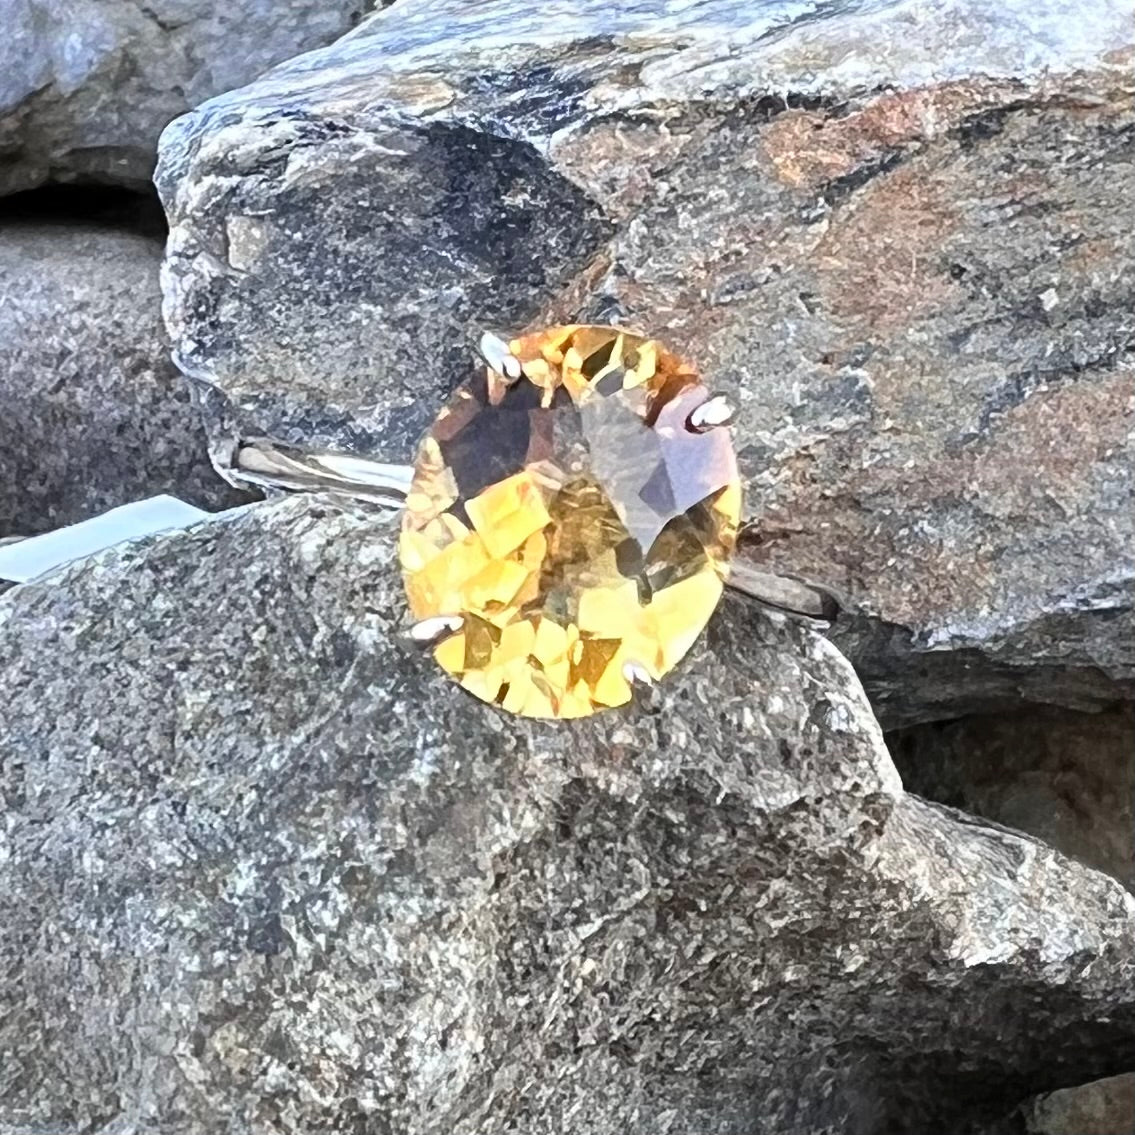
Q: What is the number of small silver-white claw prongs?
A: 4